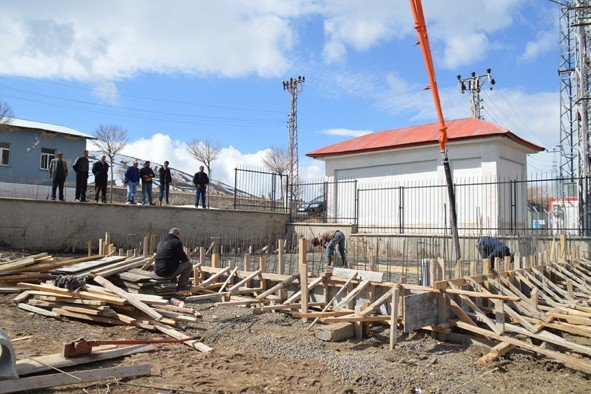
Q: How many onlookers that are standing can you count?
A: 7